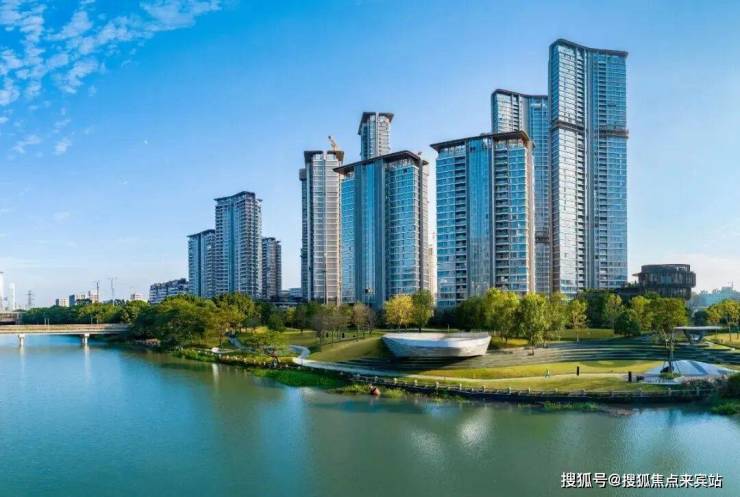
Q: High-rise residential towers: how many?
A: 9